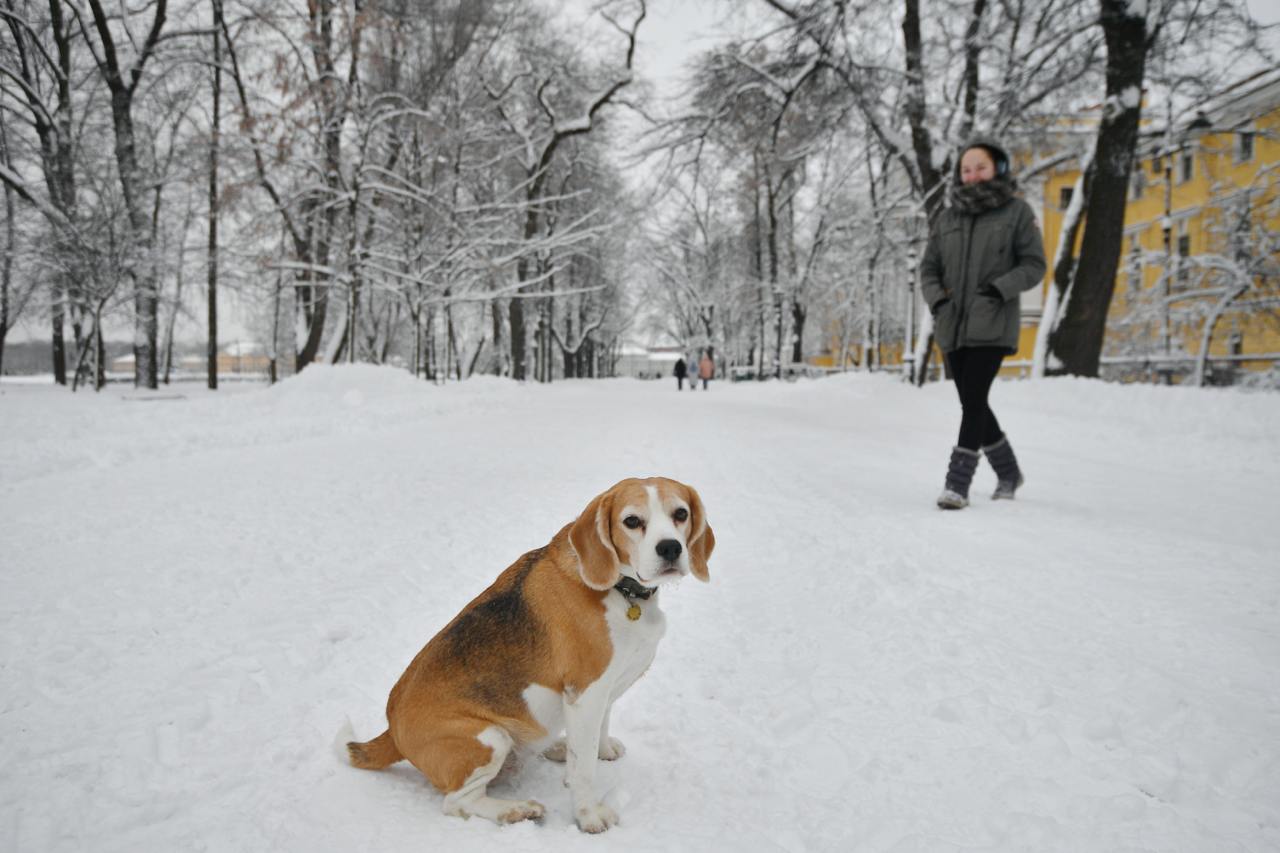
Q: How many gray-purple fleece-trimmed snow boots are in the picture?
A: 2